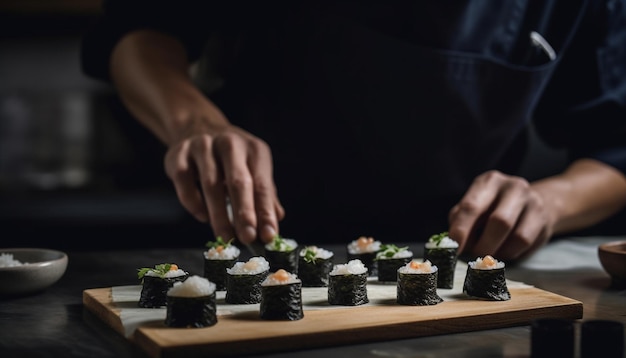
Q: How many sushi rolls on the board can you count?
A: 13